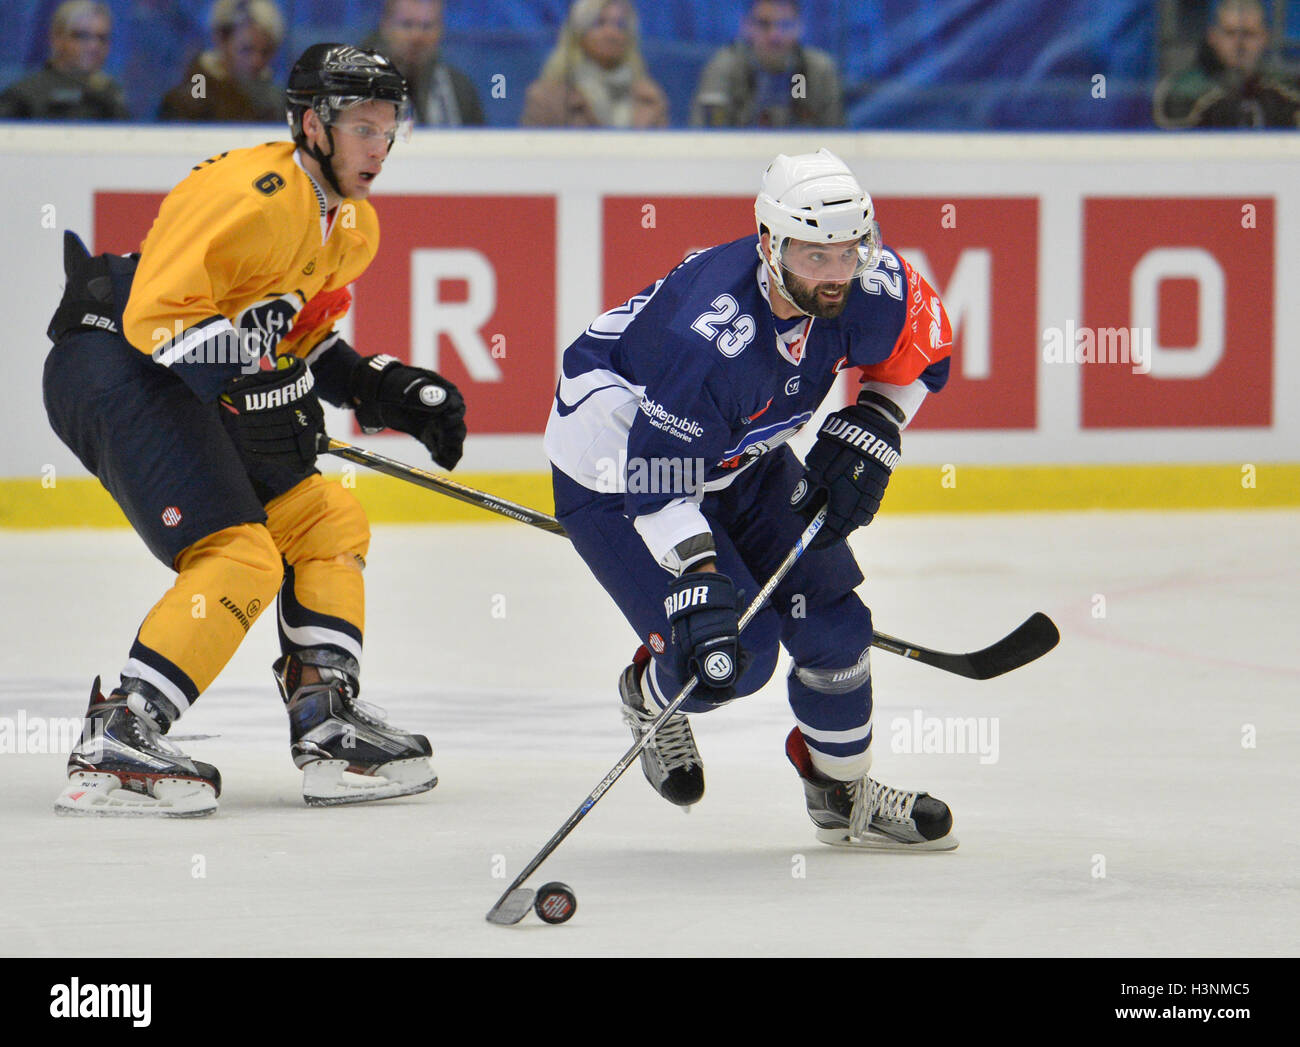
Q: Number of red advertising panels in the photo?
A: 5